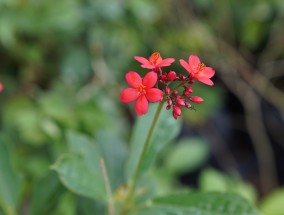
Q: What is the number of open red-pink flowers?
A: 3